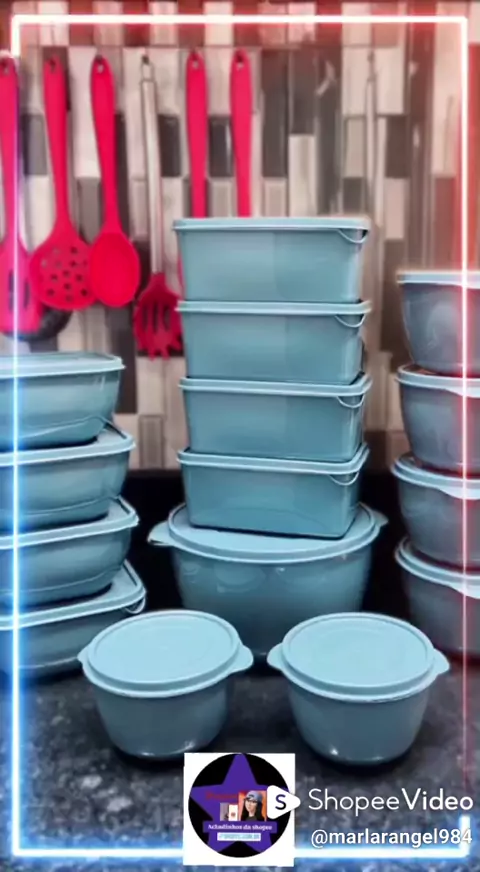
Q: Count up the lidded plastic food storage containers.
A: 15